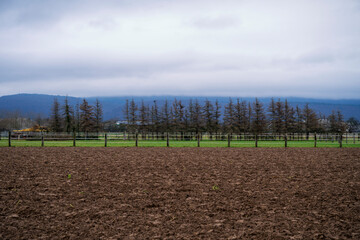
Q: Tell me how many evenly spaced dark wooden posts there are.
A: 12